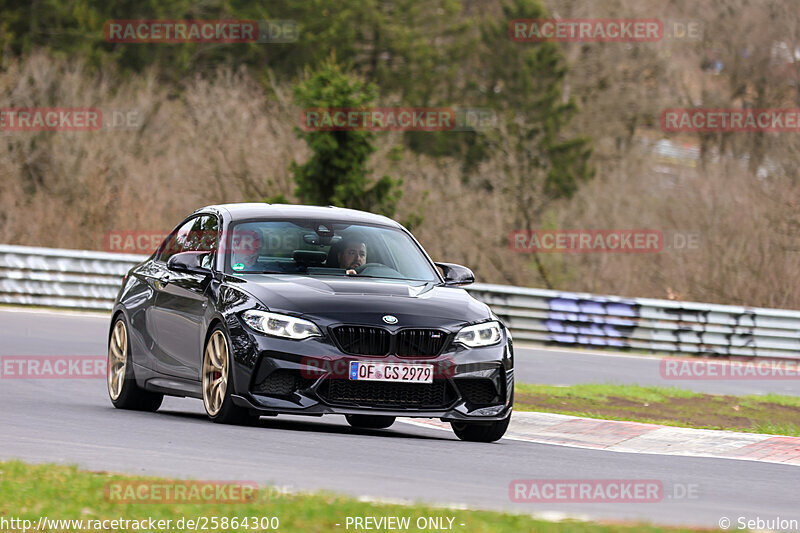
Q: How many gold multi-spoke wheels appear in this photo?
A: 2